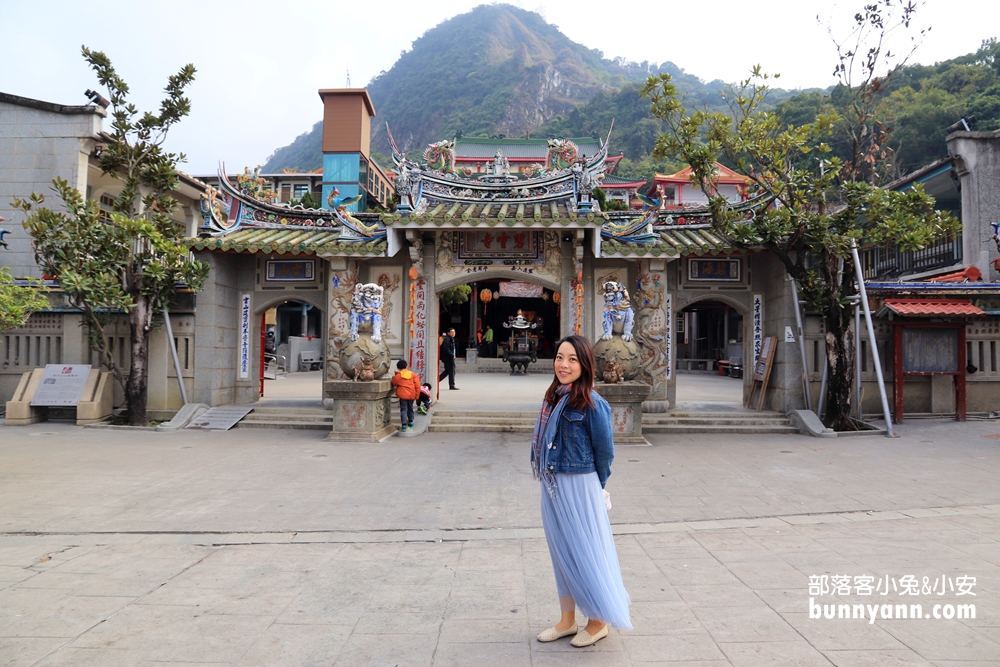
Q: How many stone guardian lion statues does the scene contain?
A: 2